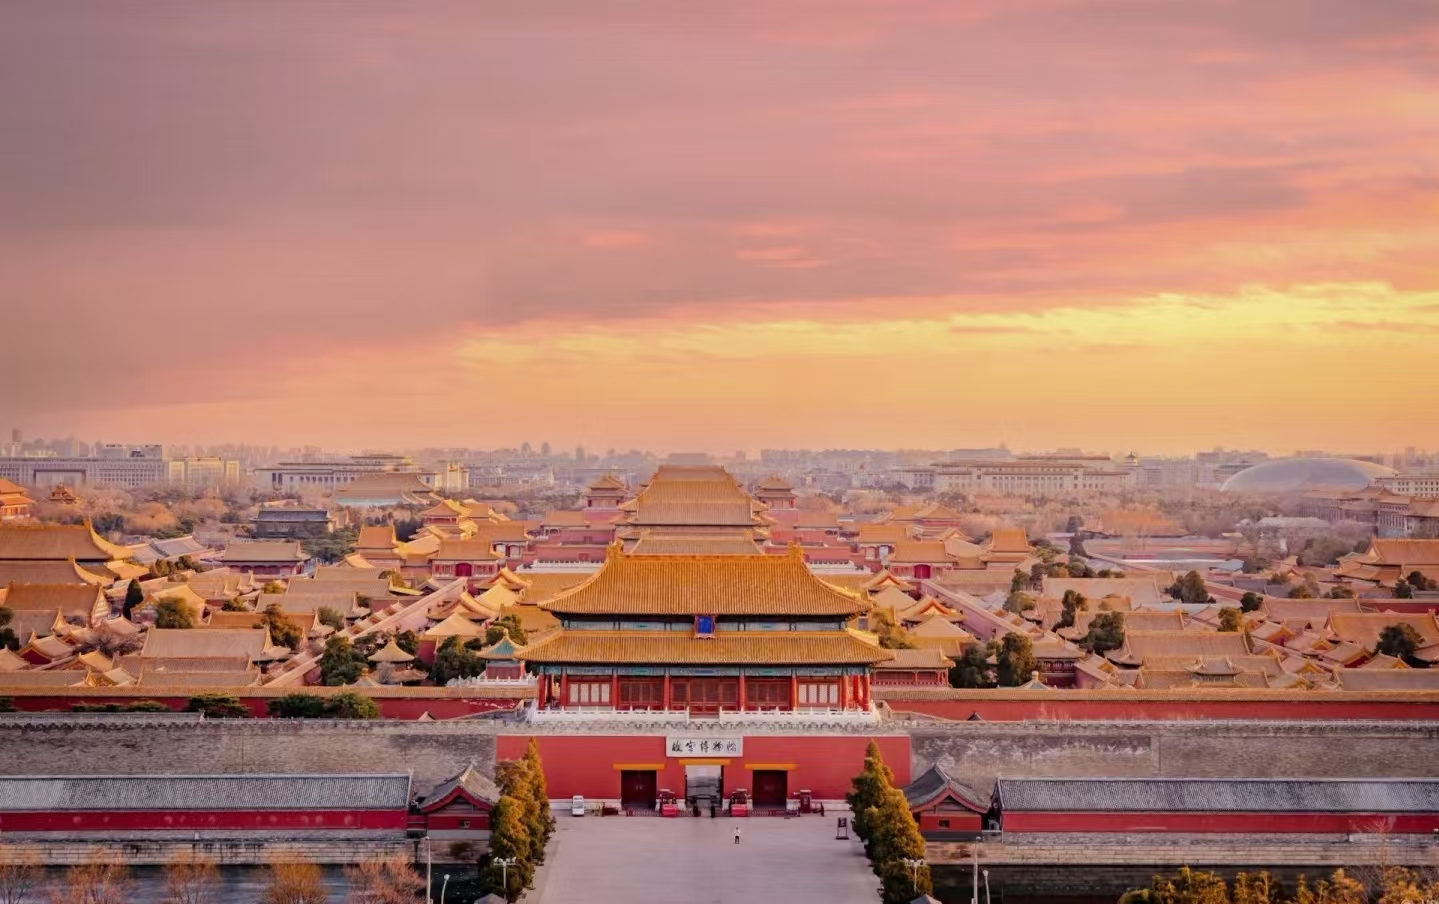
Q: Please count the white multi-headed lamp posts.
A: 2